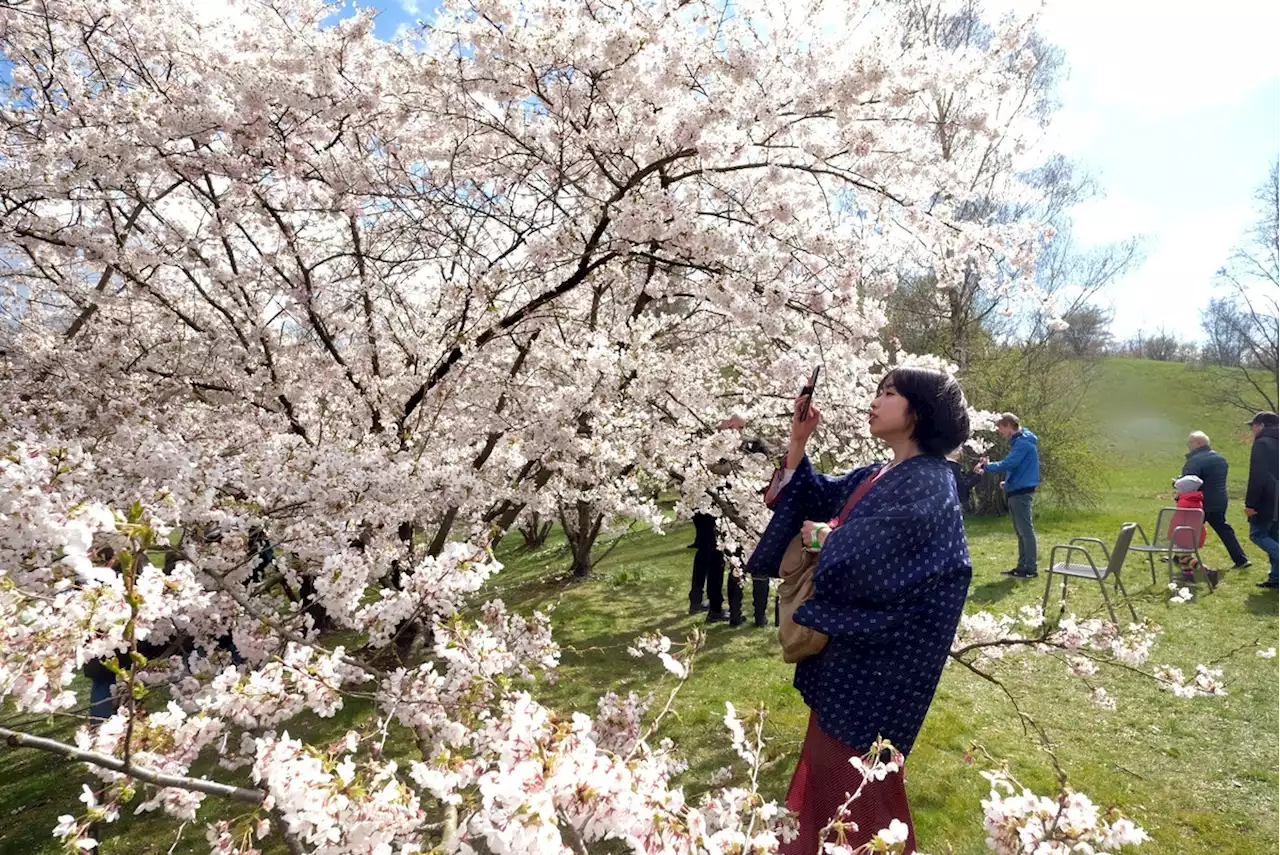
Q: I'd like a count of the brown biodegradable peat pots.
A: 0